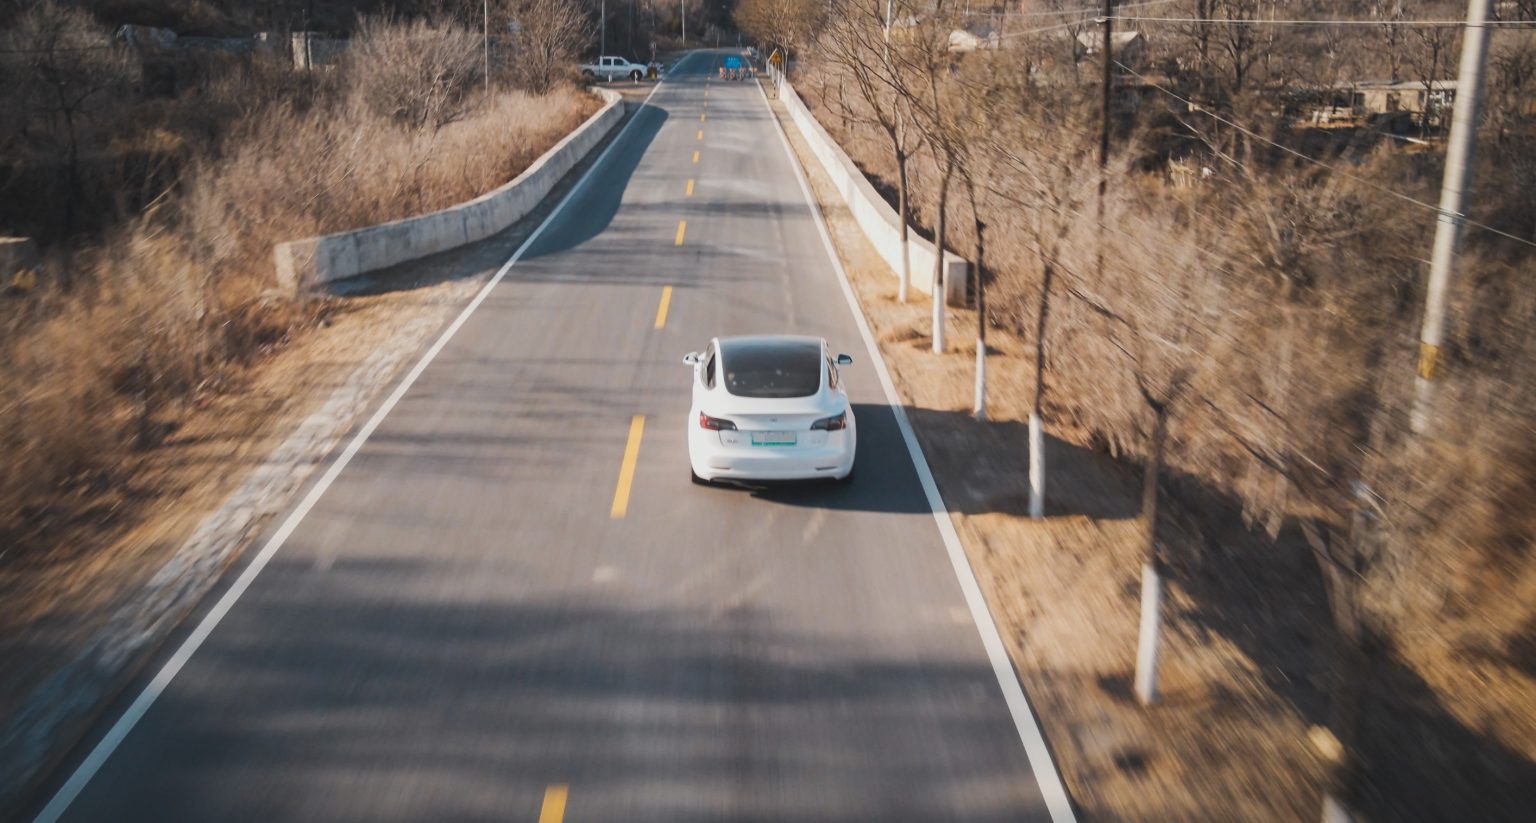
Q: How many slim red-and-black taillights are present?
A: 2